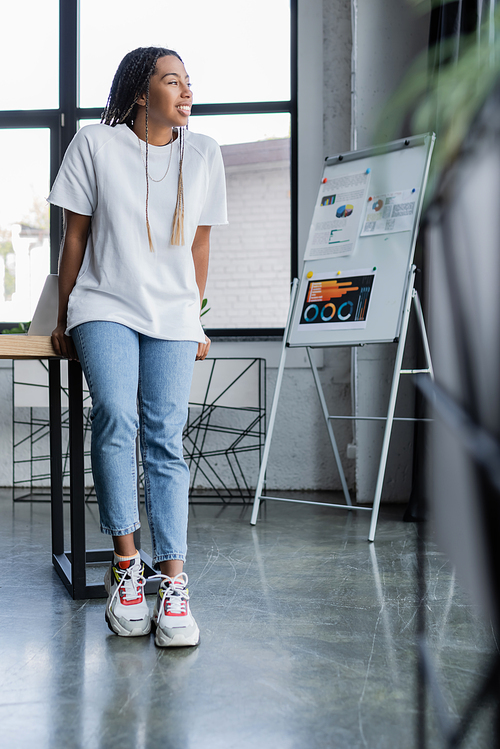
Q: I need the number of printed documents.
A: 3